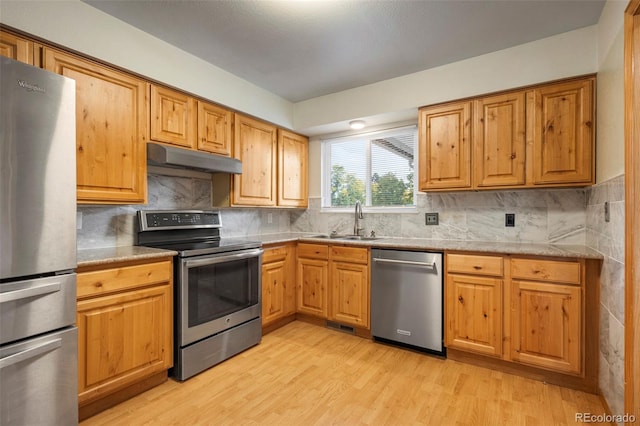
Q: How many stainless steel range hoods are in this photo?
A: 1